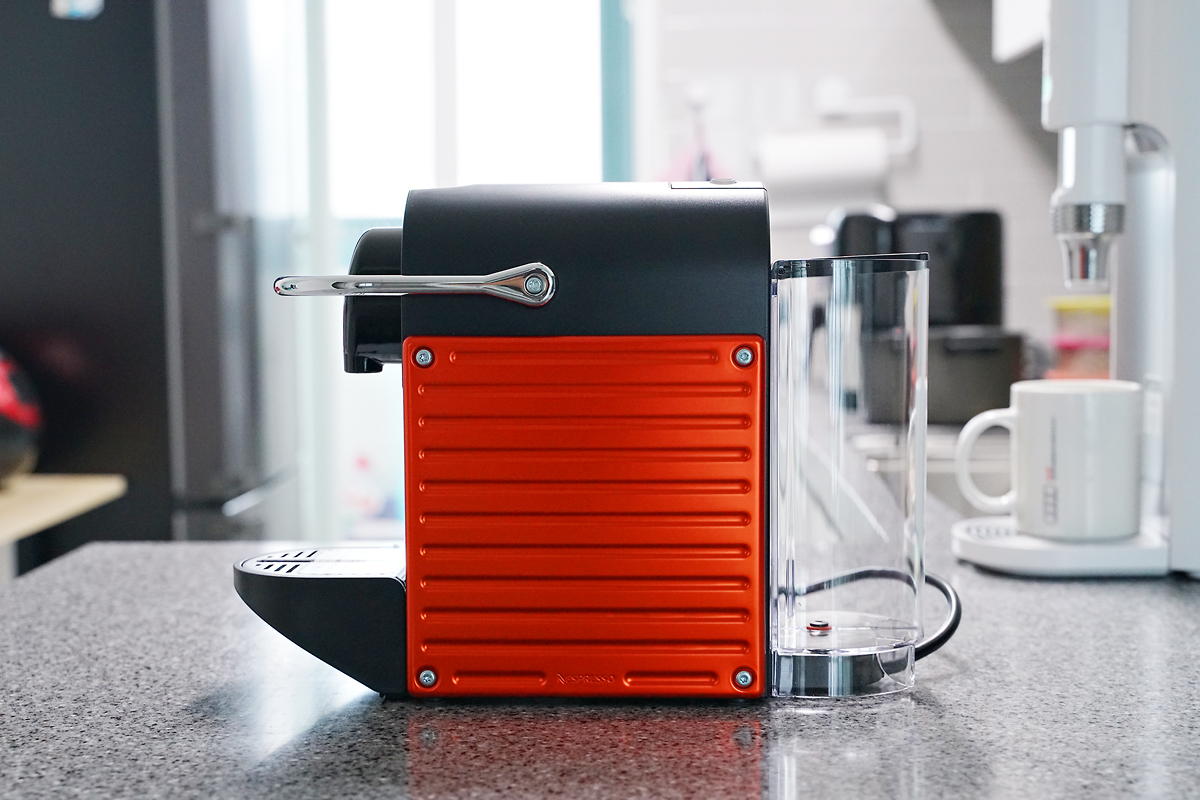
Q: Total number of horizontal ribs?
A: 12